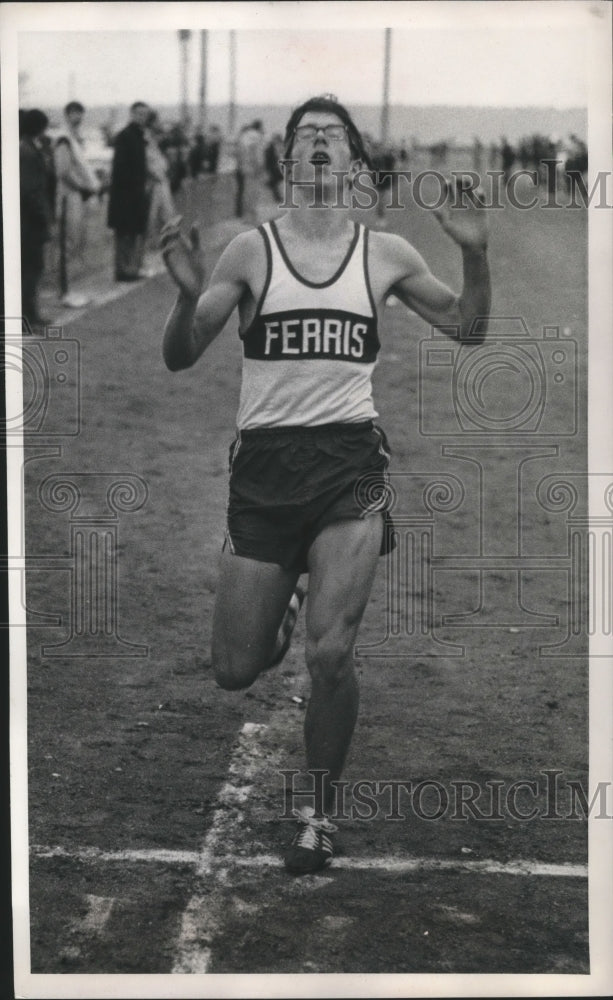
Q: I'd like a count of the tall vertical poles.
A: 4